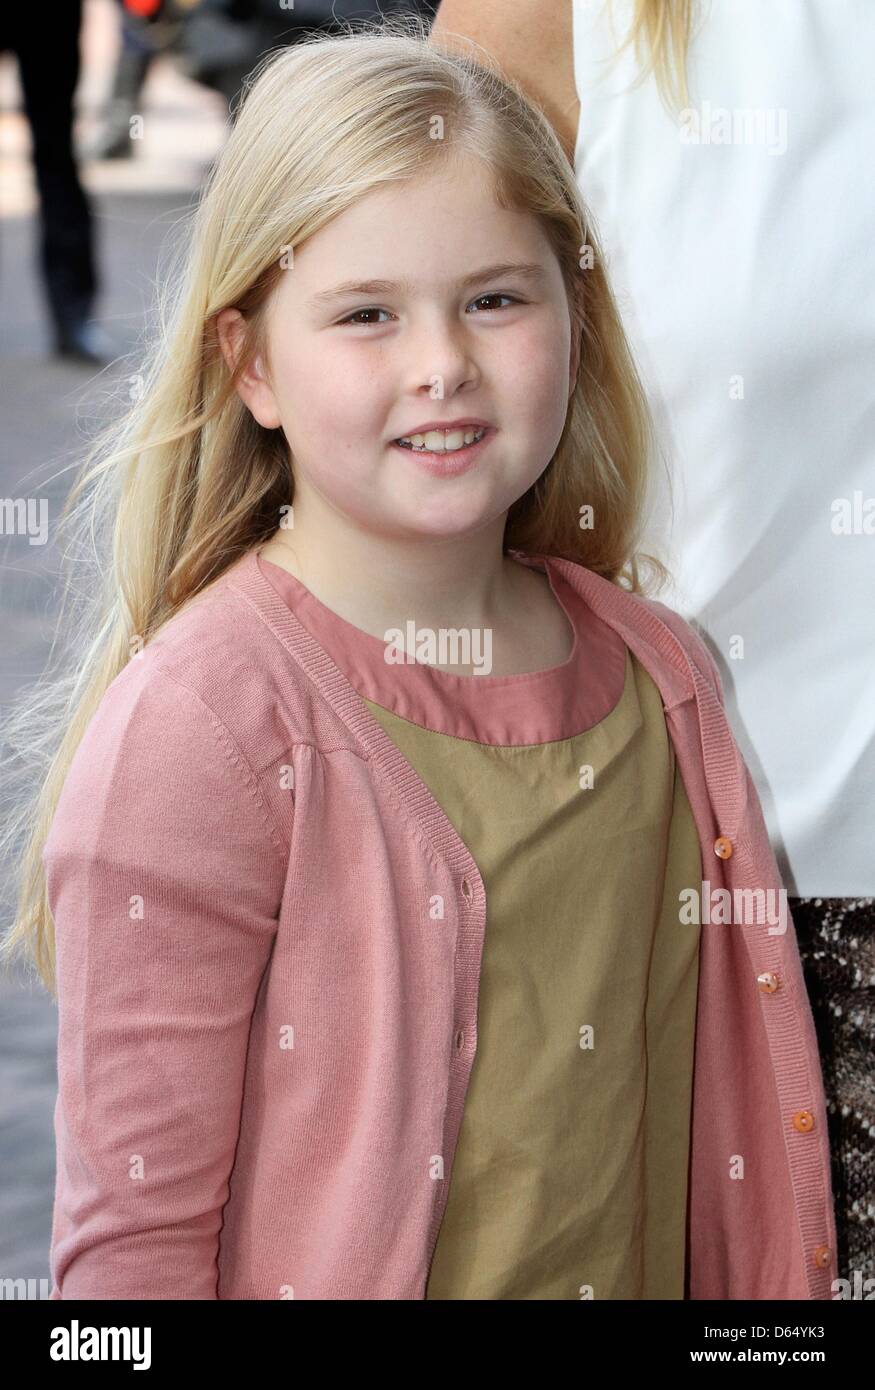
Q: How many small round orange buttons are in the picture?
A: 4